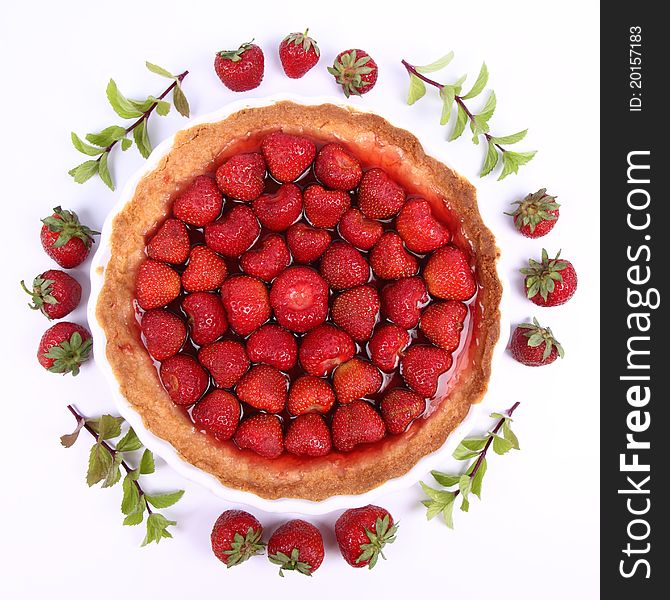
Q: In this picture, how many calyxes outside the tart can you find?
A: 12